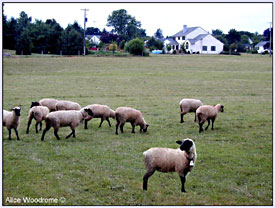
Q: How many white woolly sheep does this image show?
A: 10